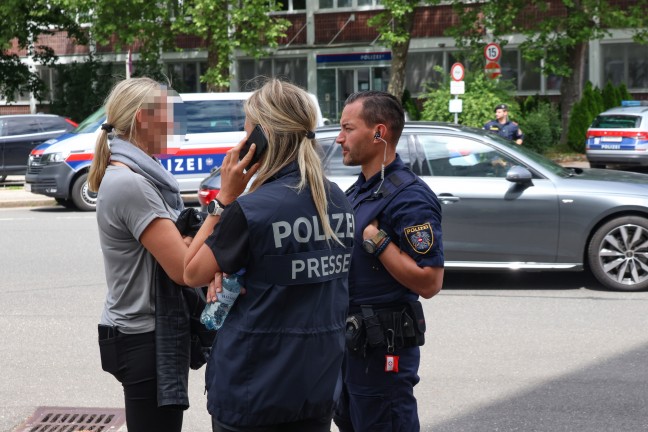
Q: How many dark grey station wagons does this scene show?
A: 1